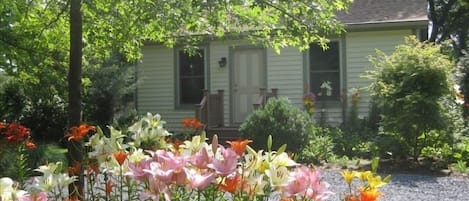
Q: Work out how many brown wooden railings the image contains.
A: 2